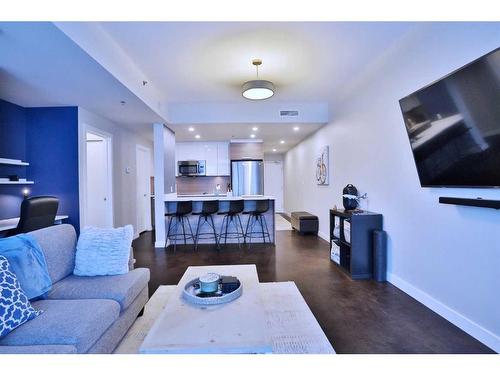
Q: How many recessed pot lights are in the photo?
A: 7